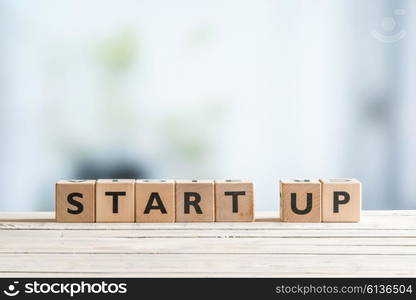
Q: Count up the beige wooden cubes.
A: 7